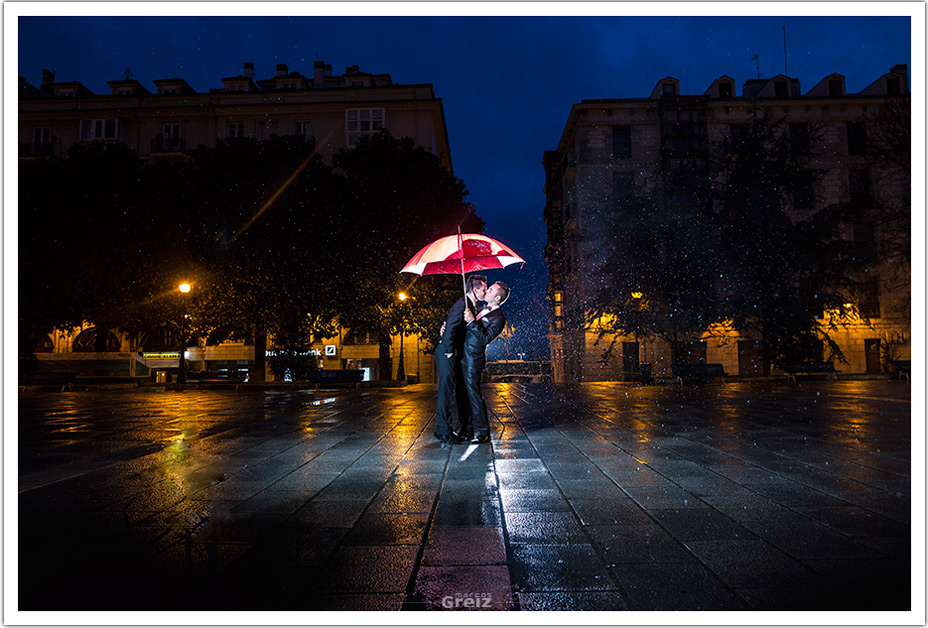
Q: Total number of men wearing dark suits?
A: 2